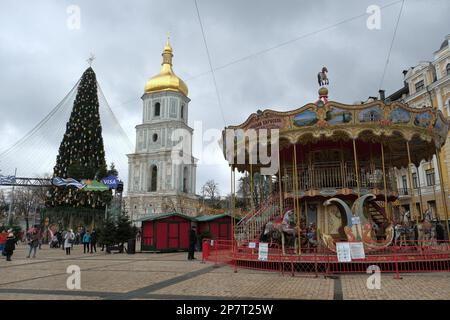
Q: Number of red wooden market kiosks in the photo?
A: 2